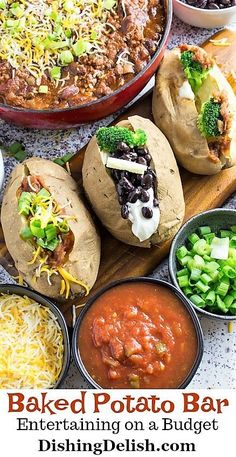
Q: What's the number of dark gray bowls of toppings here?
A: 3